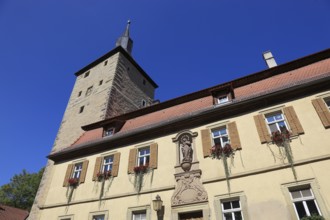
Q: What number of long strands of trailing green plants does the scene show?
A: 5